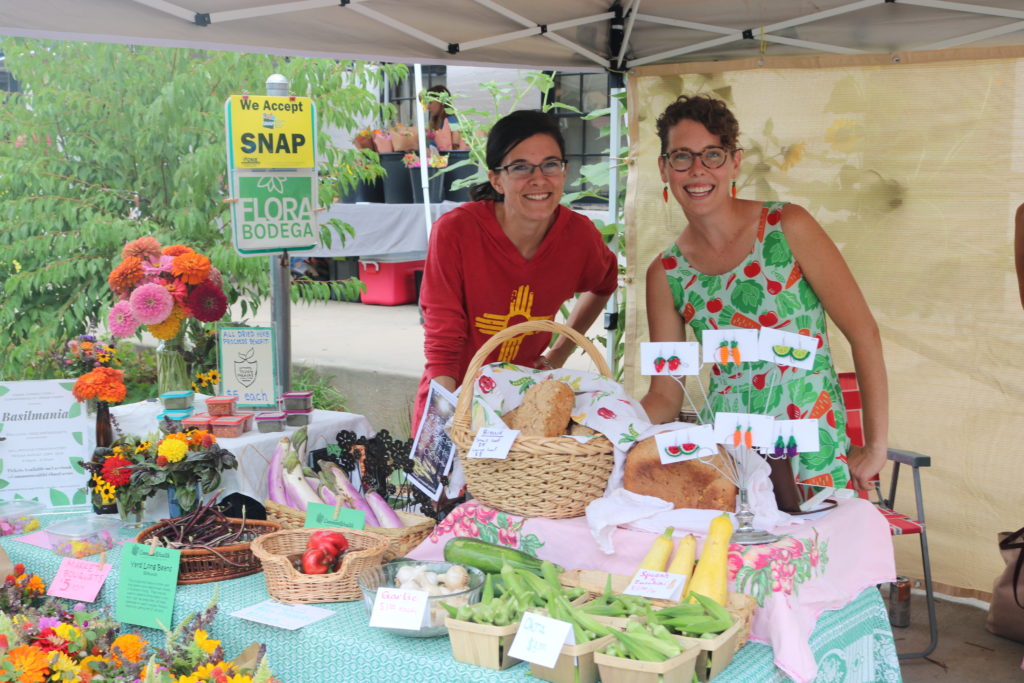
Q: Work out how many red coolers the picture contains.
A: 1